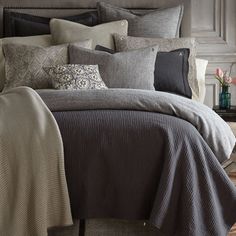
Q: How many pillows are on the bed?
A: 10